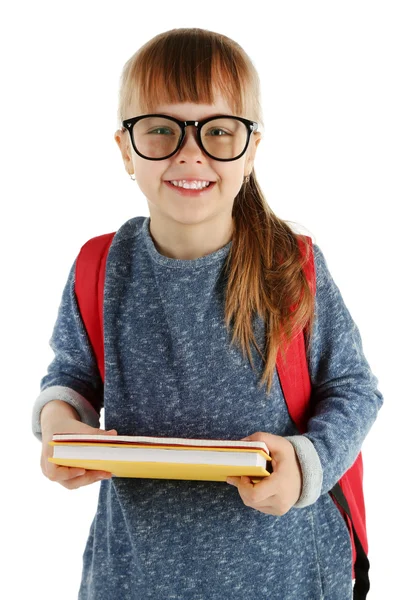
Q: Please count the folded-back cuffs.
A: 2